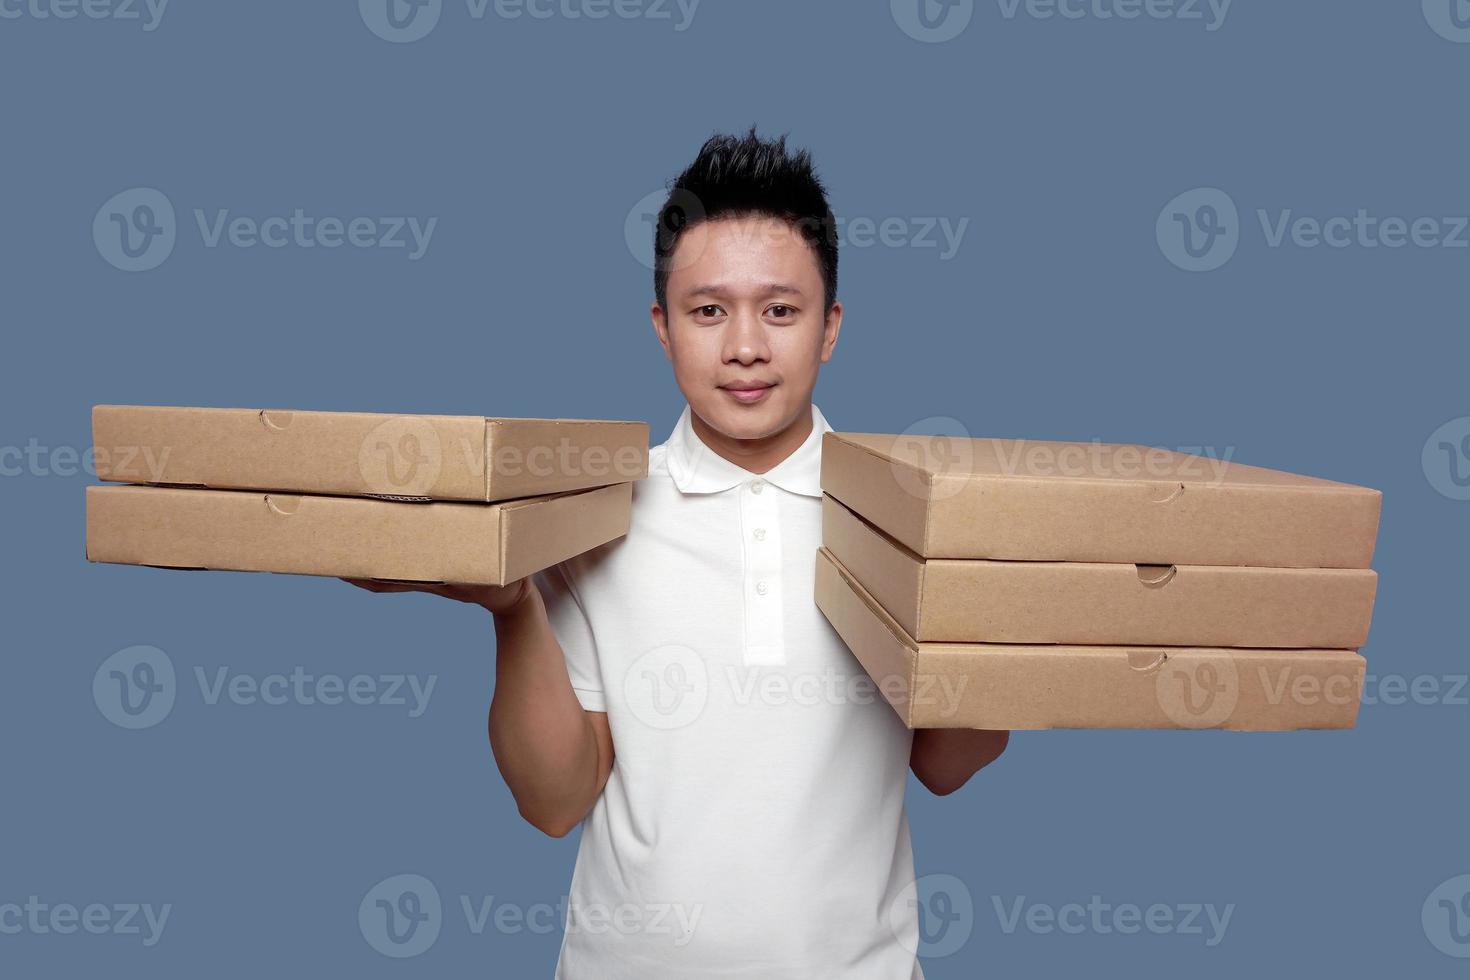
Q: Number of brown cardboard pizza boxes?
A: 5